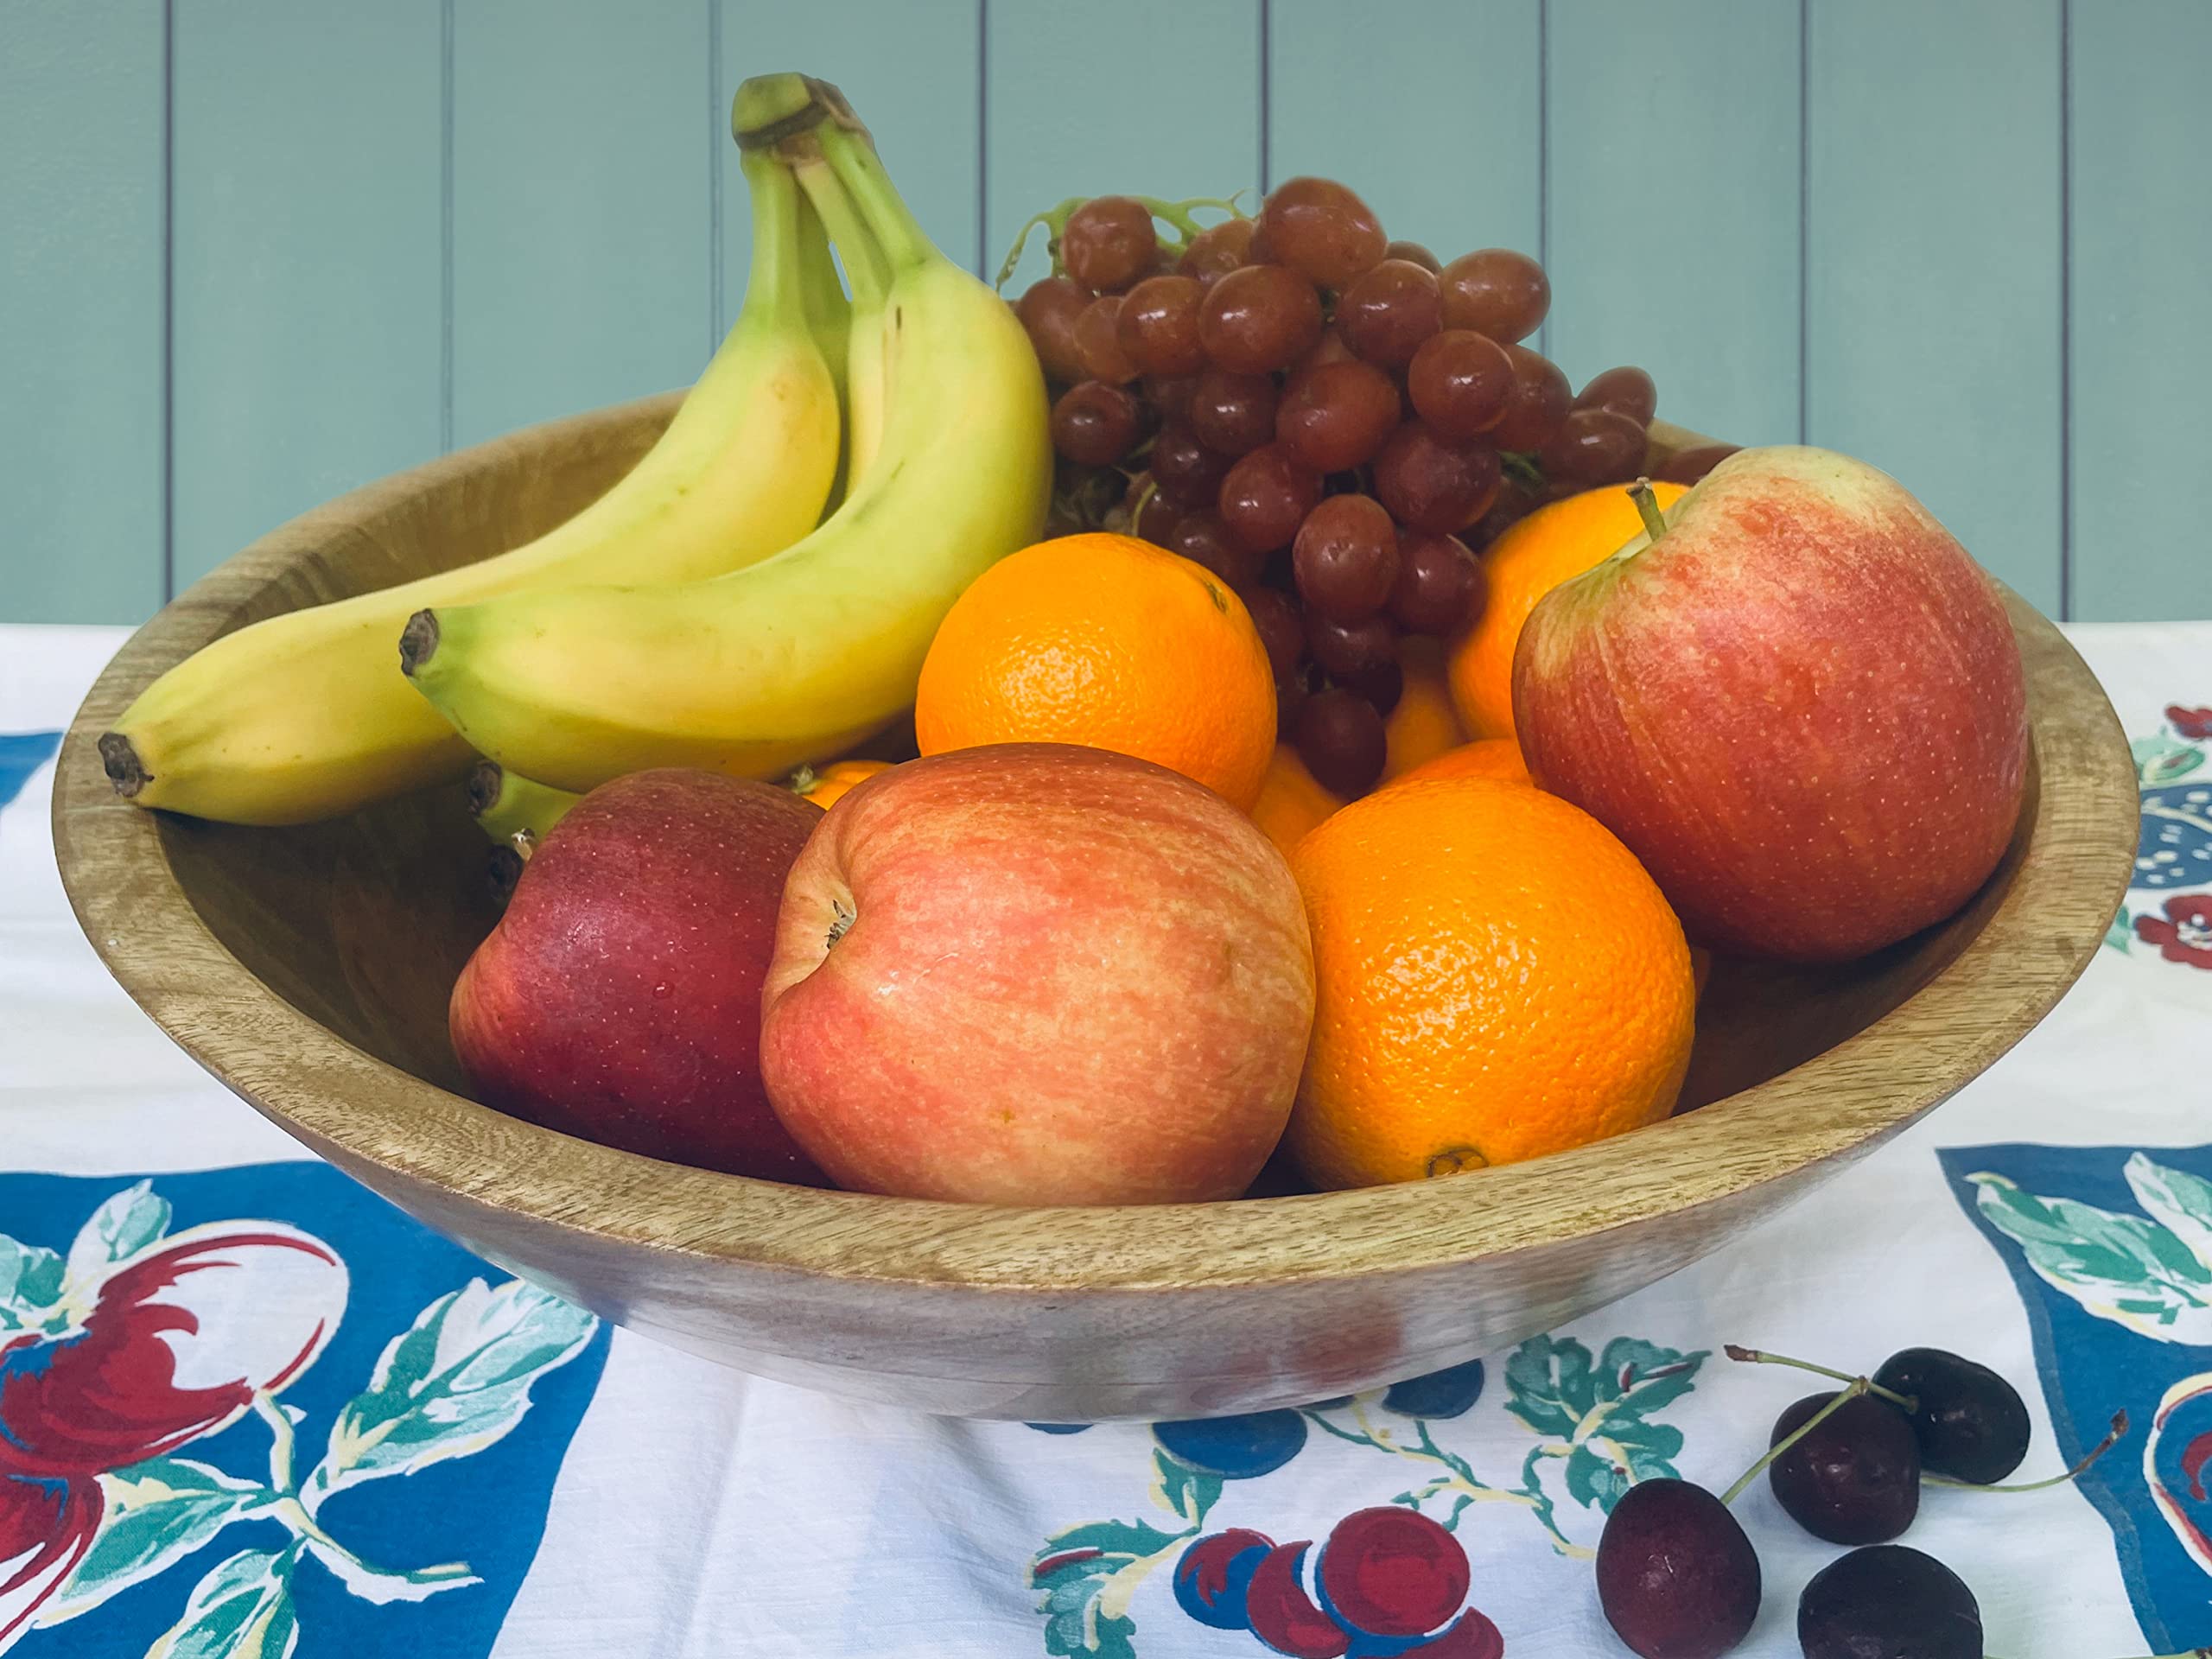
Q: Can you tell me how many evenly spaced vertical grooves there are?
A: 8